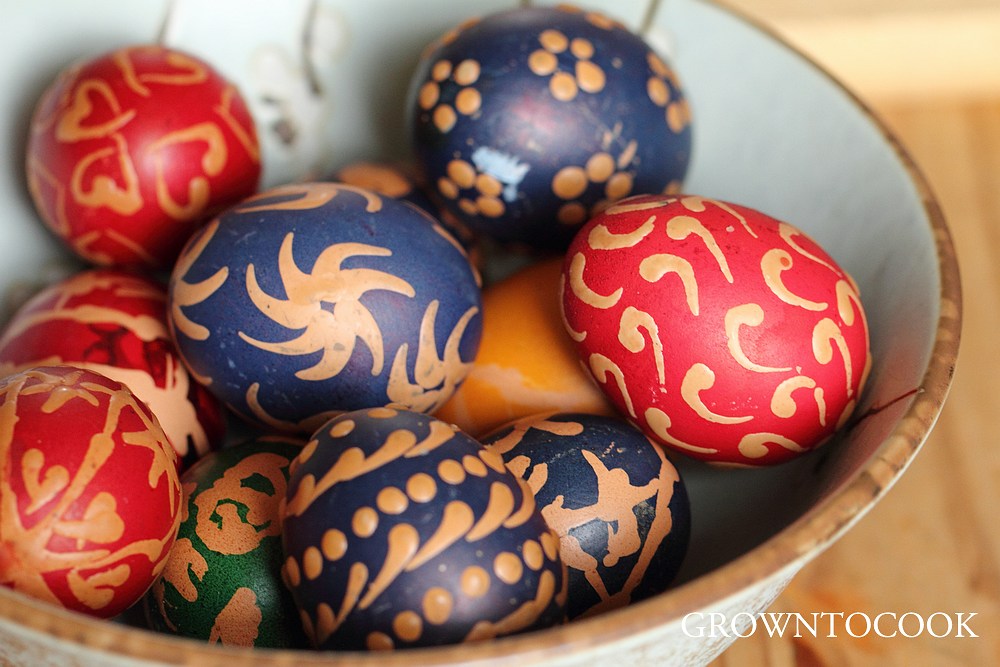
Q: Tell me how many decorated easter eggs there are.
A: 11